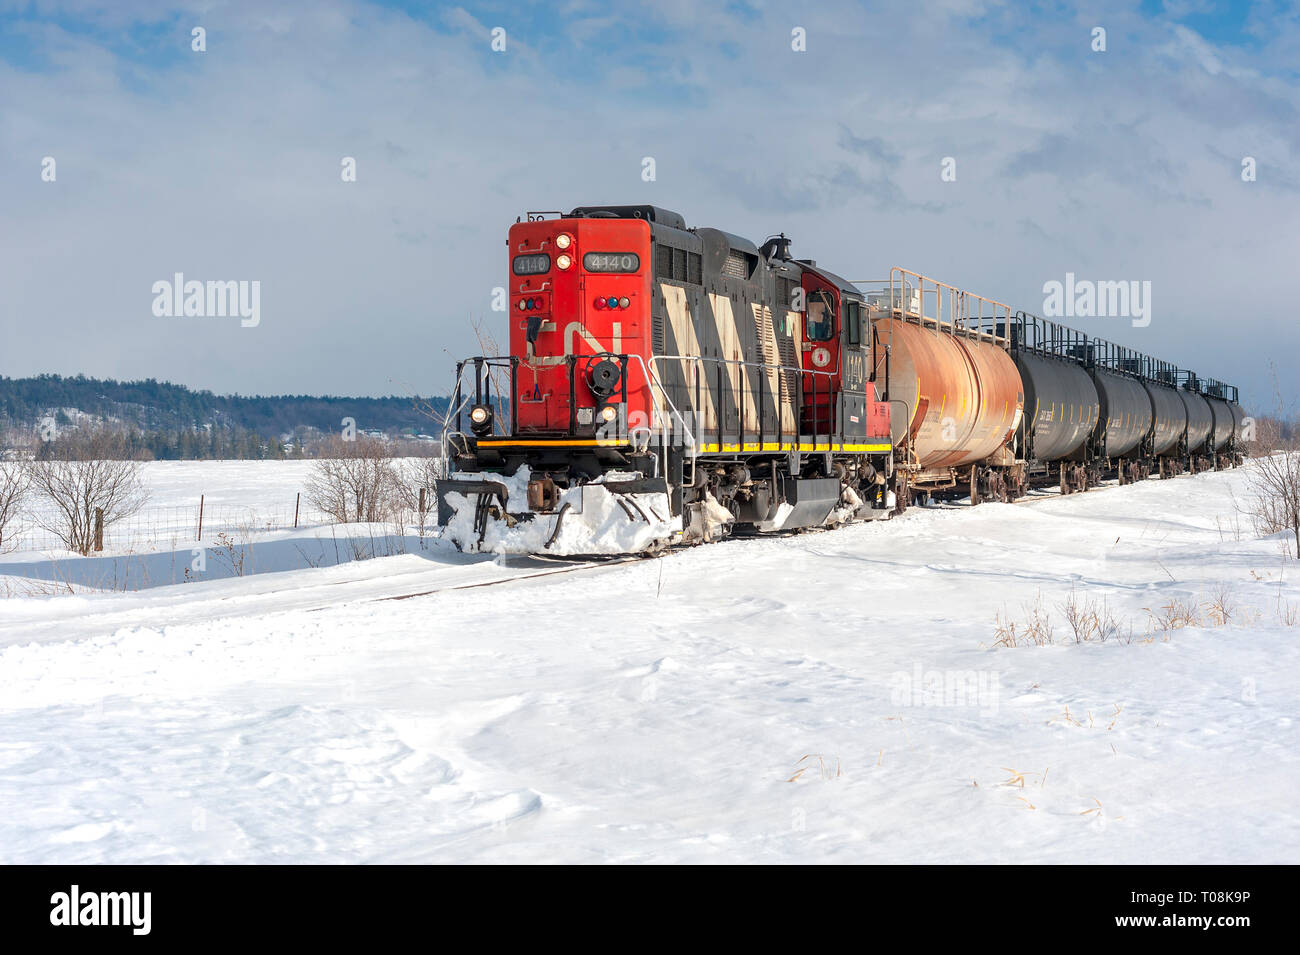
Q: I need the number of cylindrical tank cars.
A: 7